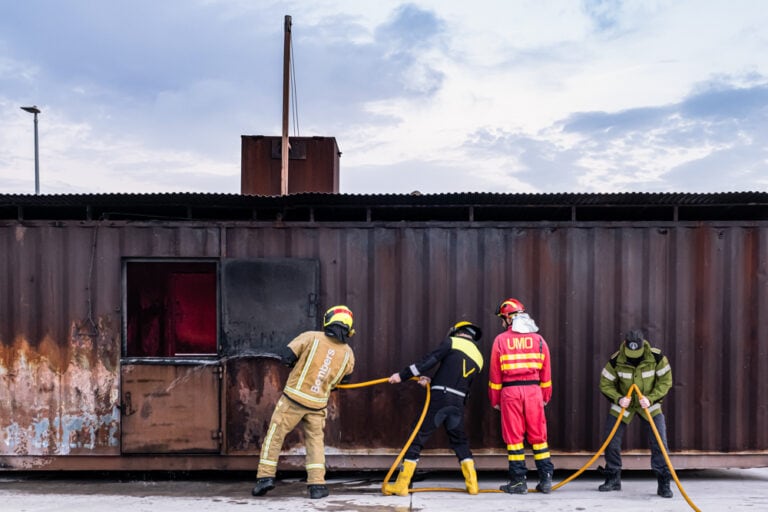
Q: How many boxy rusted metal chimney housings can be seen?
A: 1